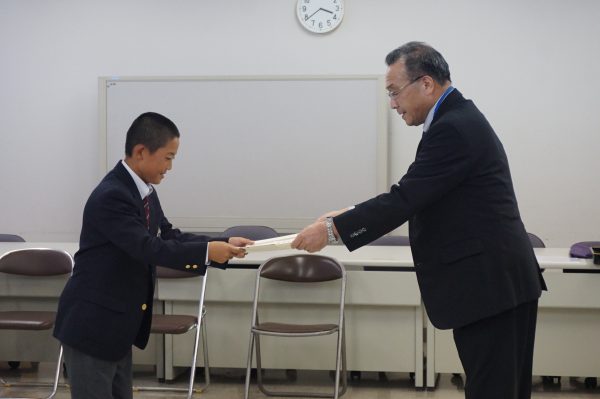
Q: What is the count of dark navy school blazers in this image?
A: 1